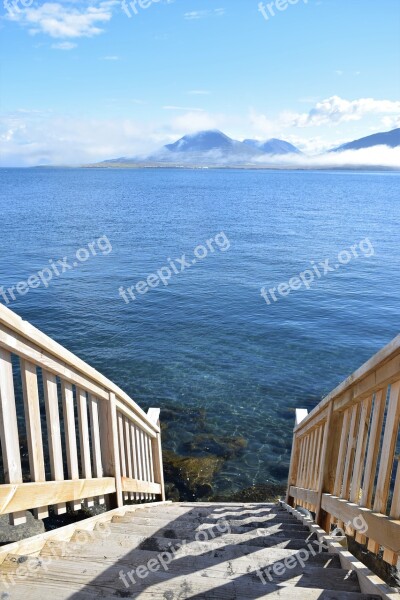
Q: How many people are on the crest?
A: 0